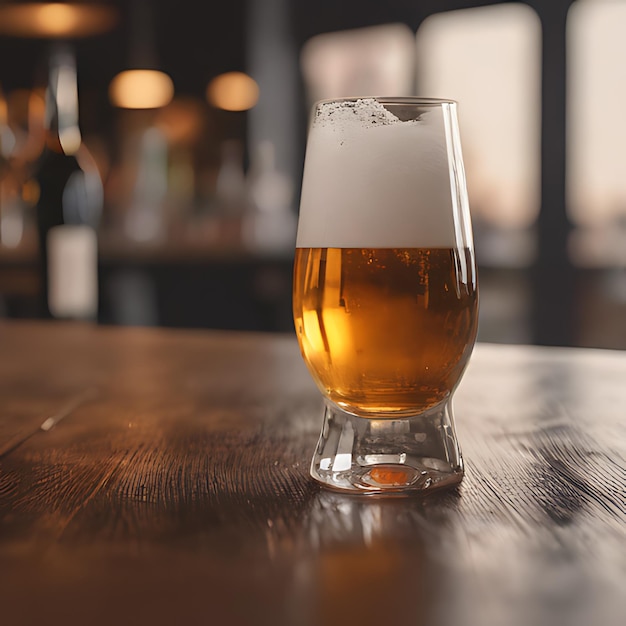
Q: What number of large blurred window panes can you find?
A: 3